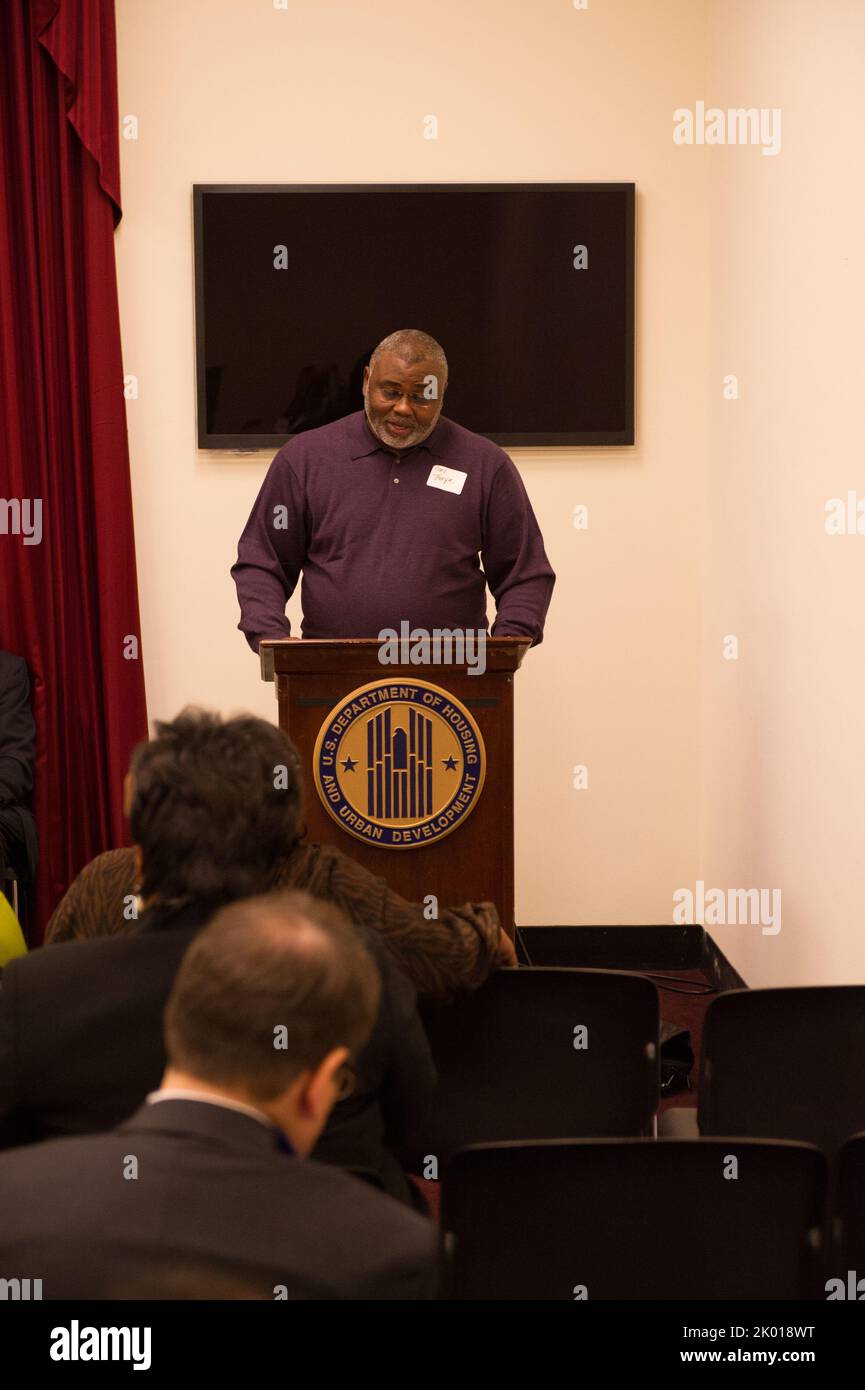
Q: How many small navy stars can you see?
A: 2